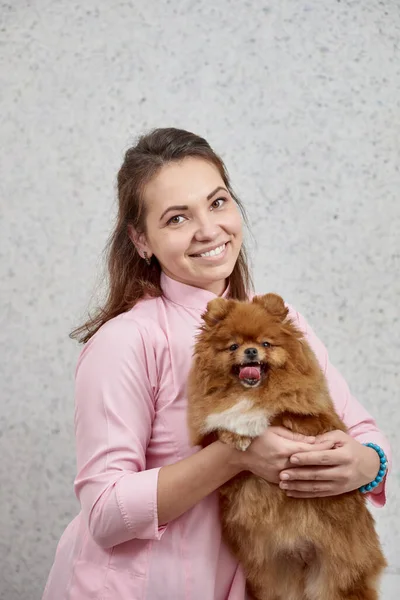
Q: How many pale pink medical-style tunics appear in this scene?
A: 1